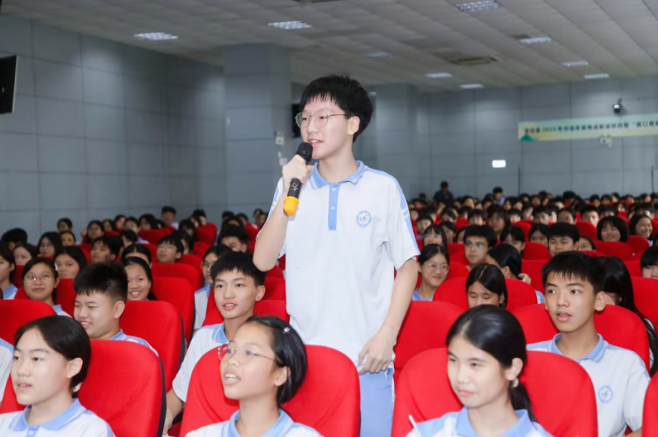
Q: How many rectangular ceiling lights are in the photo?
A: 9